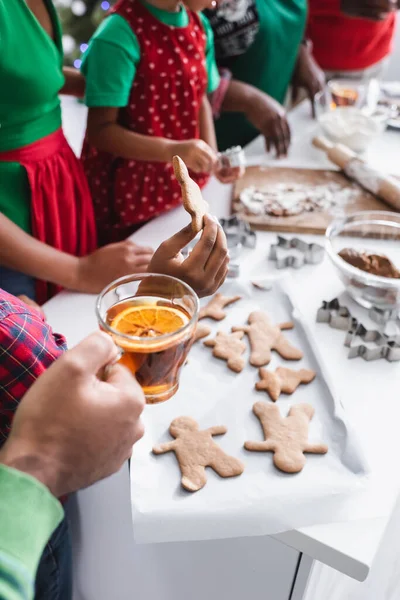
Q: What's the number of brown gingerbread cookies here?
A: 8